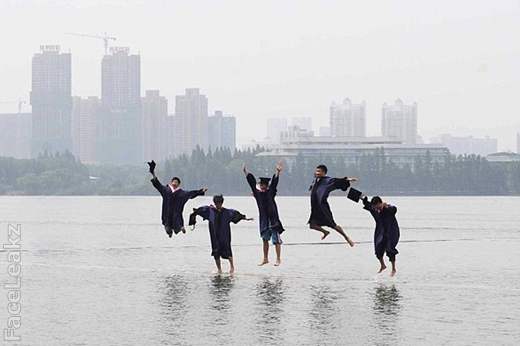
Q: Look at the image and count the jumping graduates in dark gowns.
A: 5